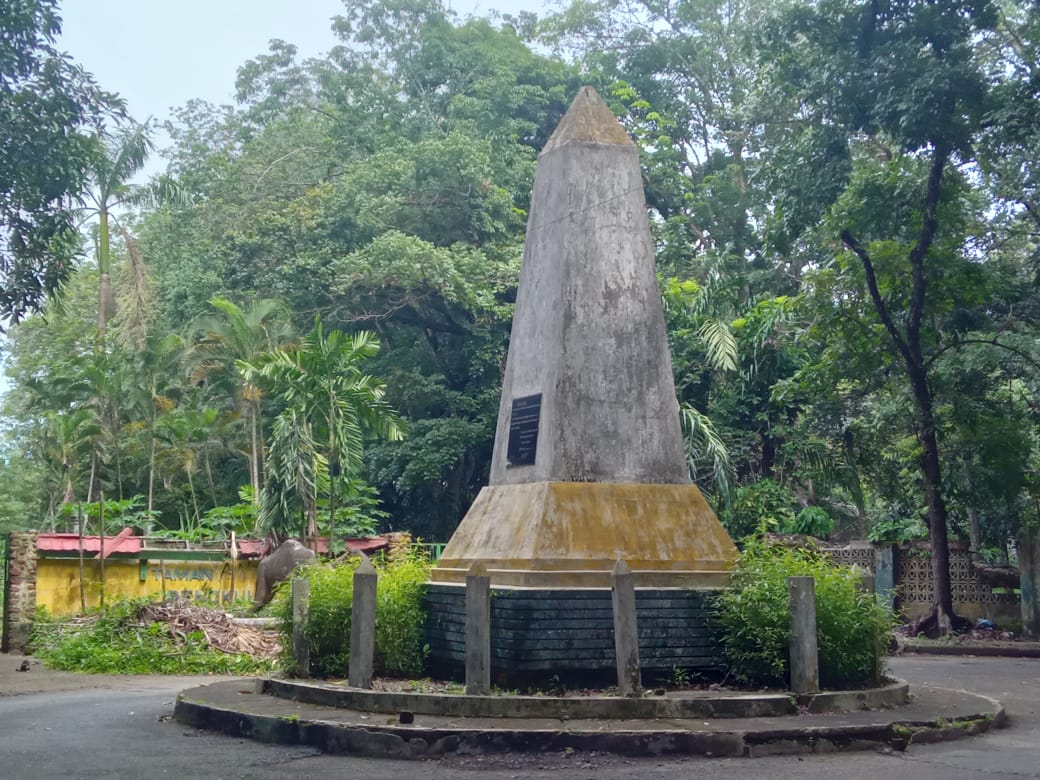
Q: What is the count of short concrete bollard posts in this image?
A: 6